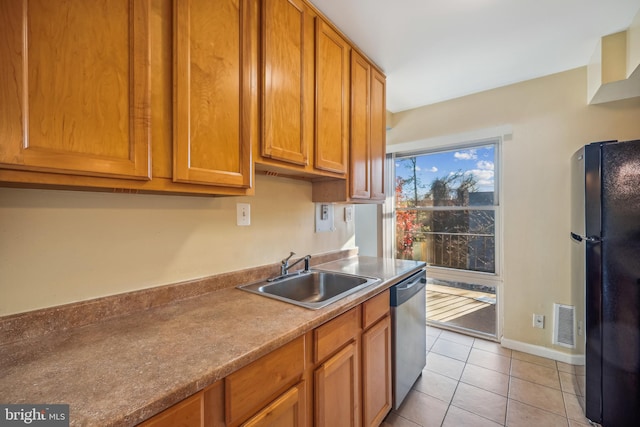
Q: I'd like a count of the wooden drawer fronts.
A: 4